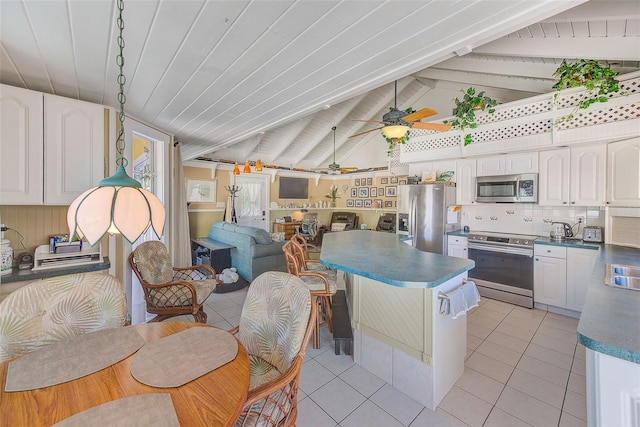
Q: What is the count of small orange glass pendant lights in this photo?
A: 3